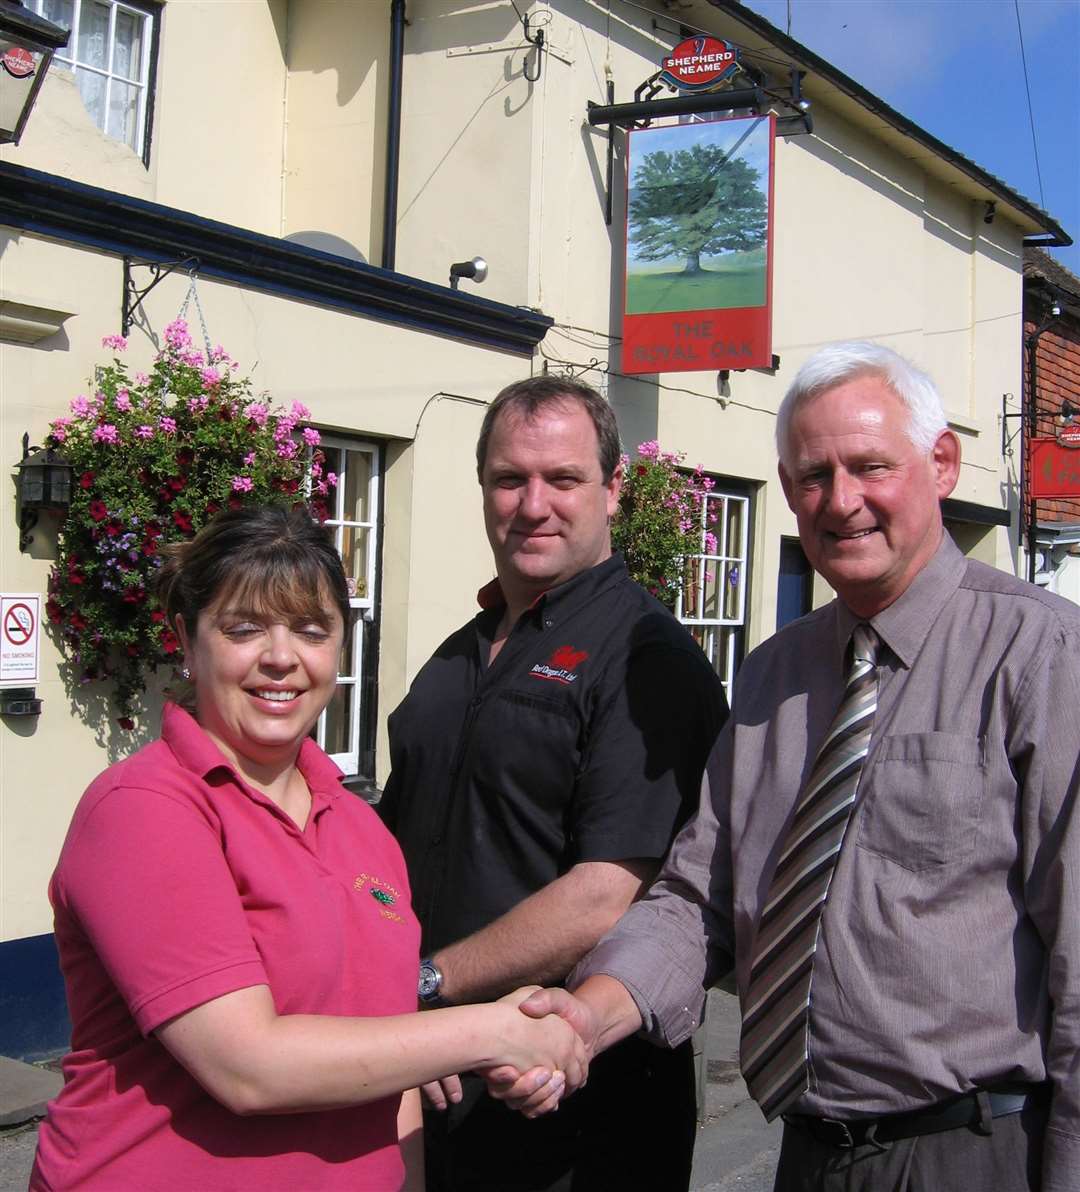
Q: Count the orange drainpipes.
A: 0